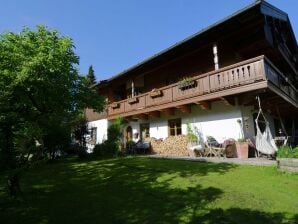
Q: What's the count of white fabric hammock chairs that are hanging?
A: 1